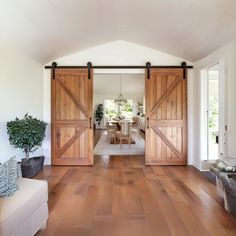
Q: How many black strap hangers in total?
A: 4